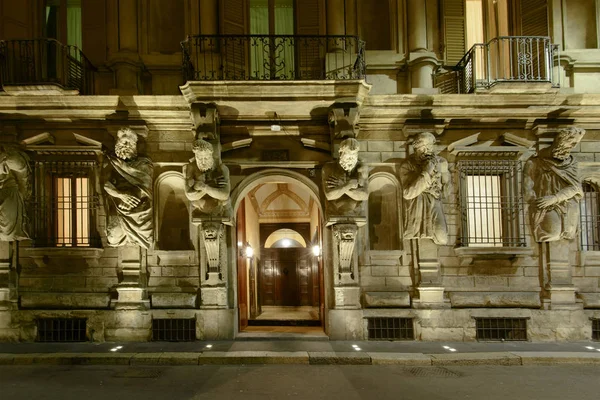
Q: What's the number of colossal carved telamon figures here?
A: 6